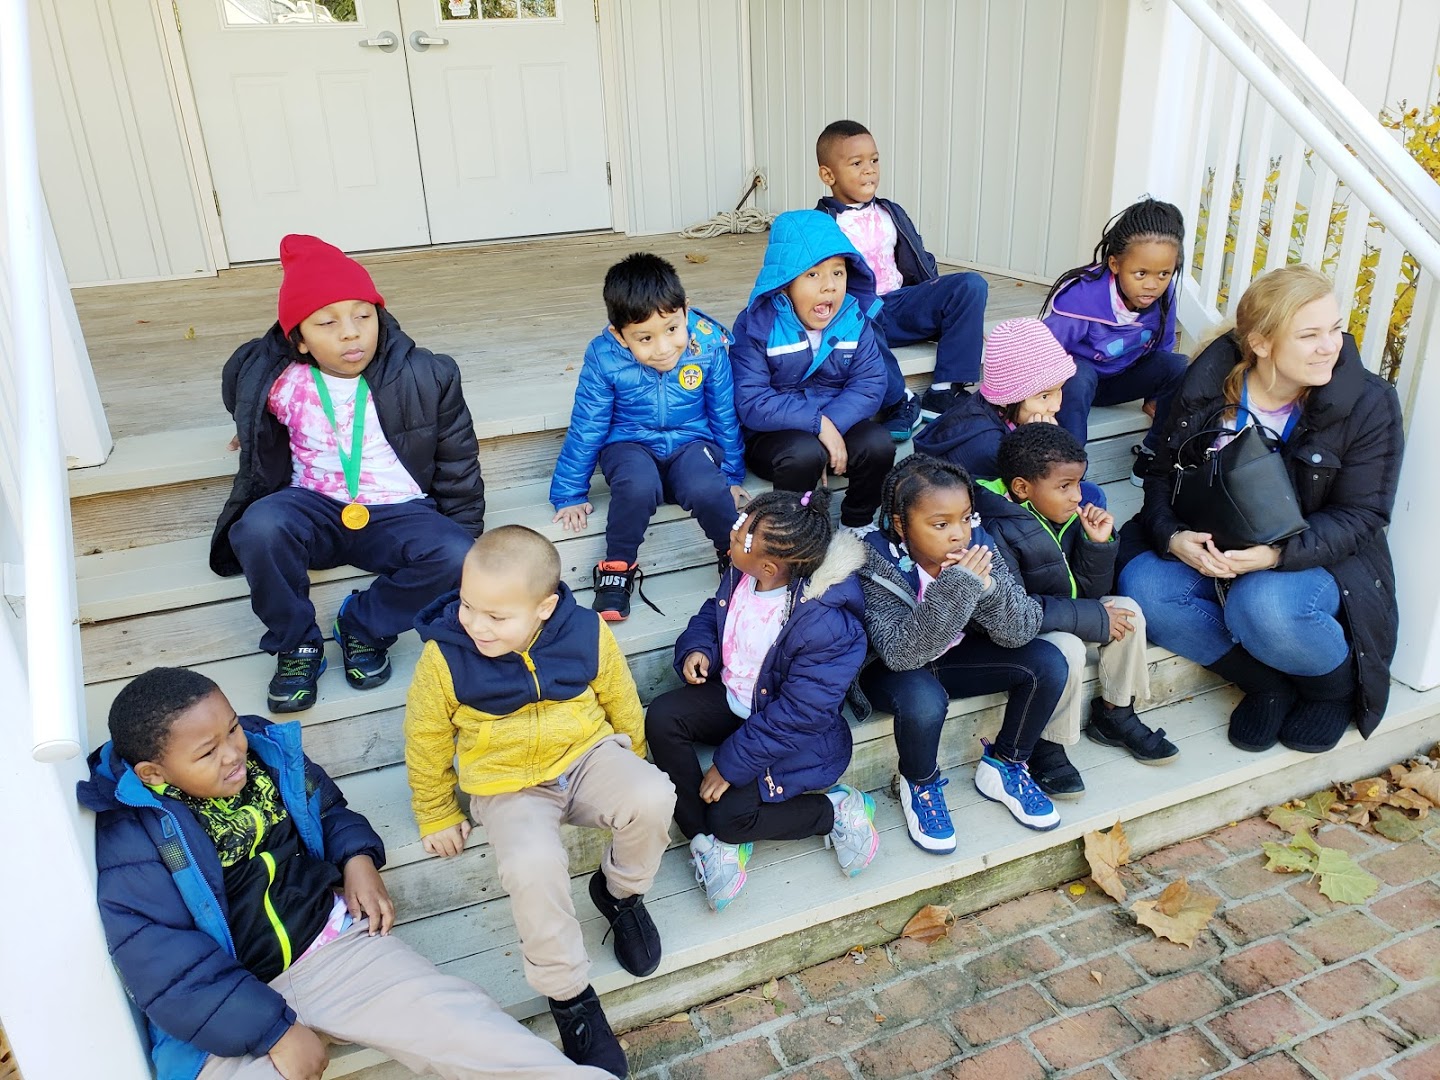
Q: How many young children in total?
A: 11